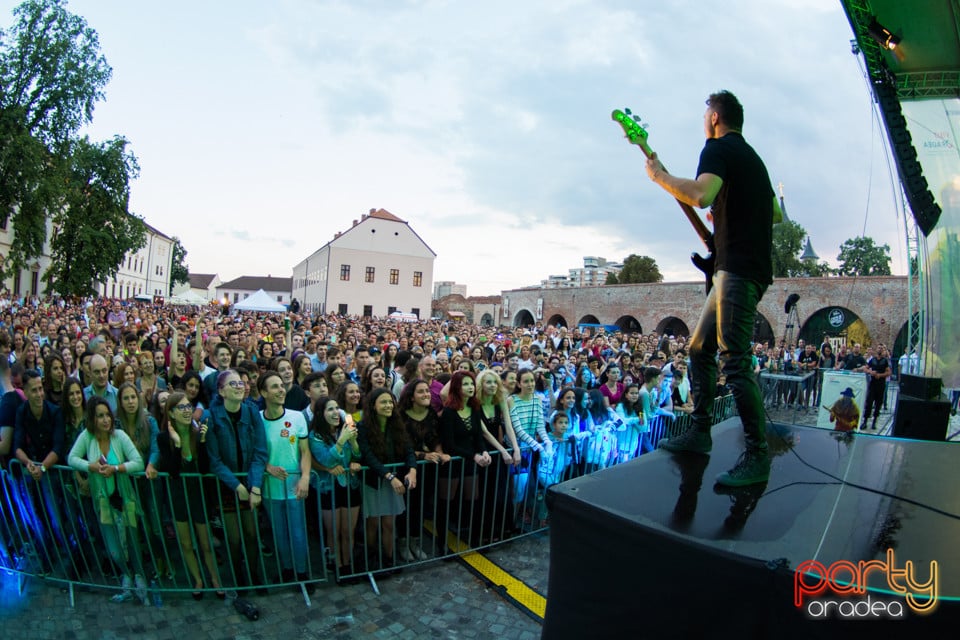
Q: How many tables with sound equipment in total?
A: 1